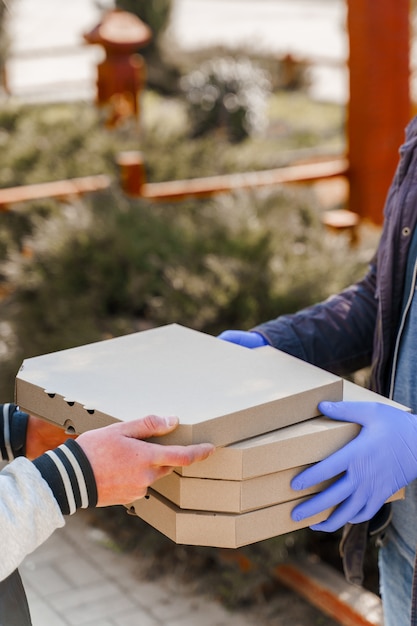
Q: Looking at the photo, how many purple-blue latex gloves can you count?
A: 2